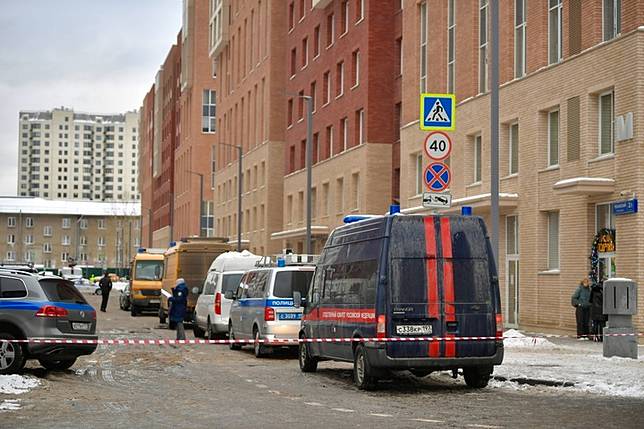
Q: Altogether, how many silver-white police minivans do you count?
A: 1